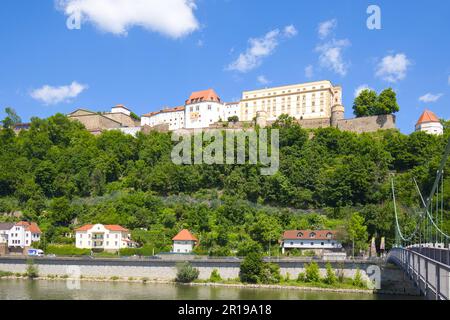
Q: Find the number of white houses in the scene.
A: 4